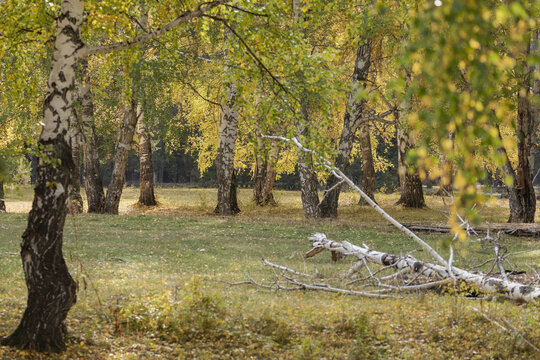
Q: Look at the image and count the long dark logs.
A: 1